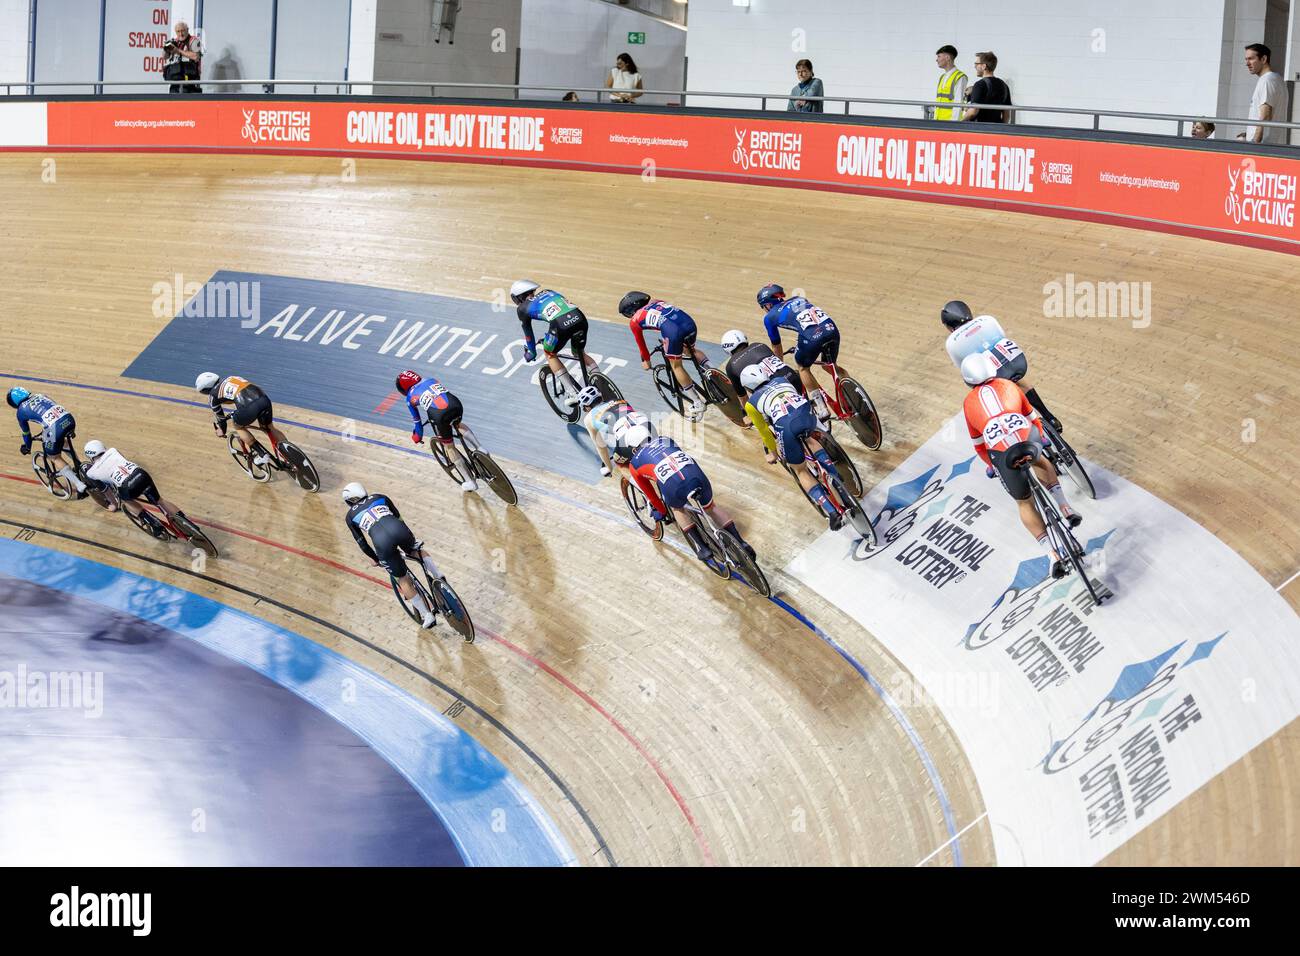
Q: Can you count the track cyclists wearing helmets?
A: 14